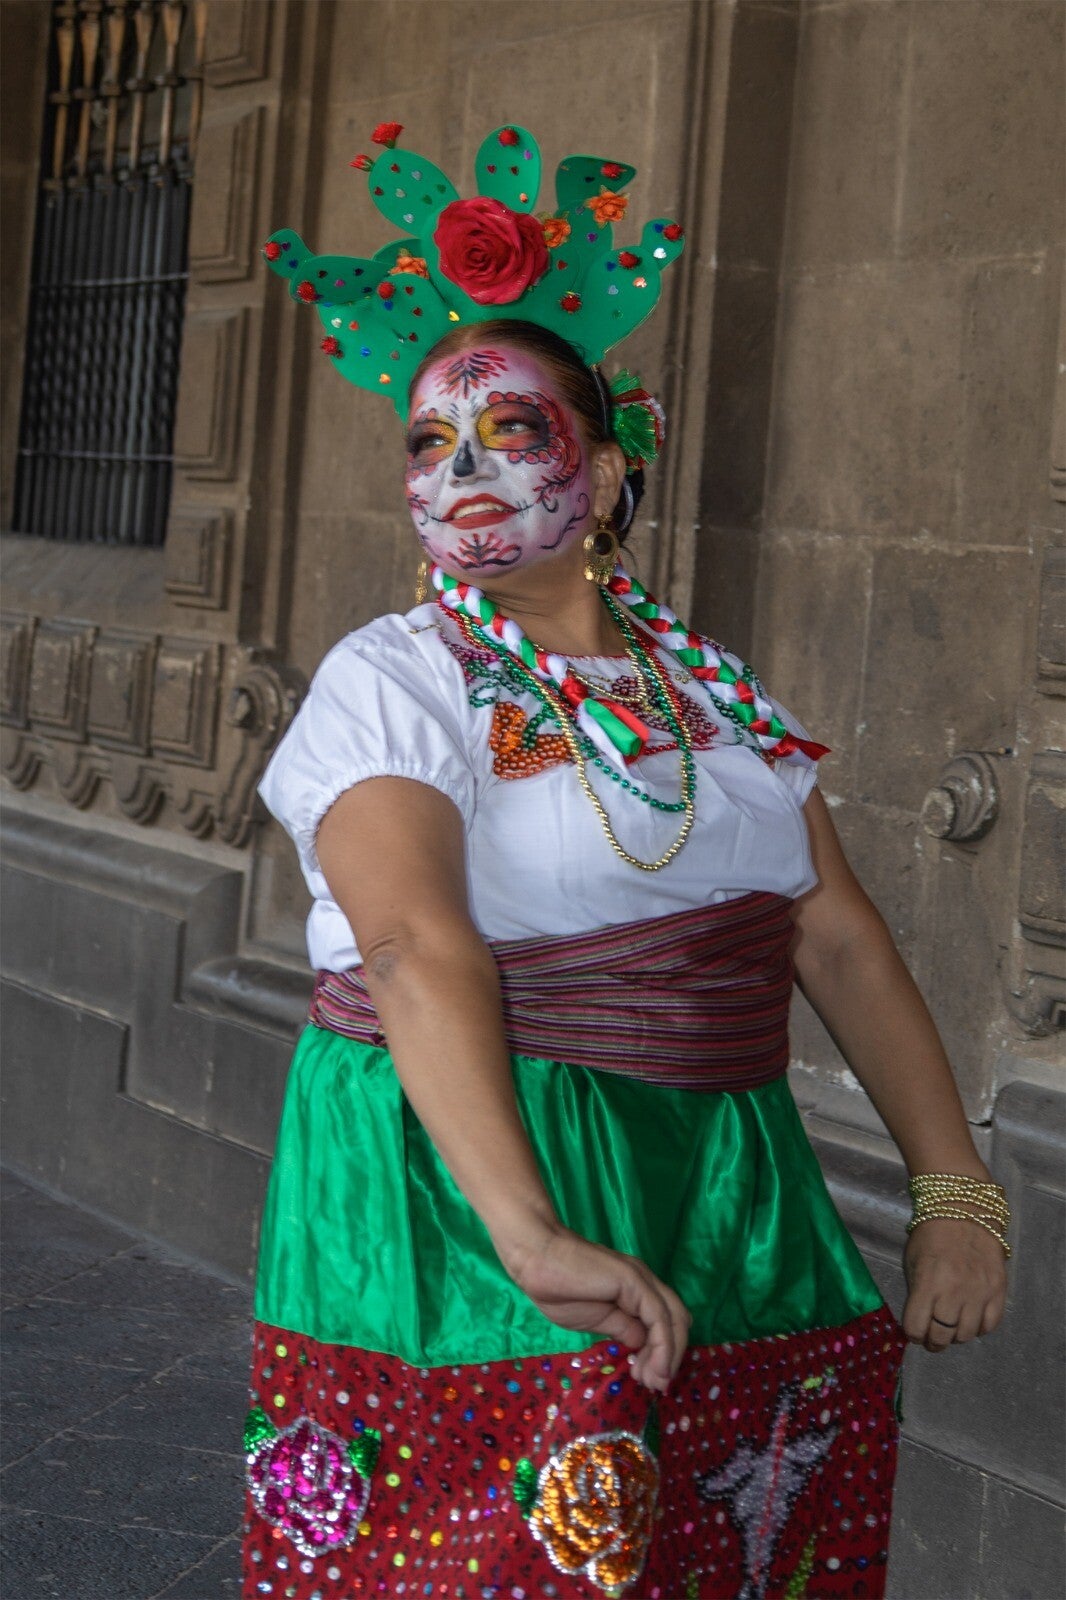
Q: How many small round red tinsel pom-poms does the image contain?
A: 9